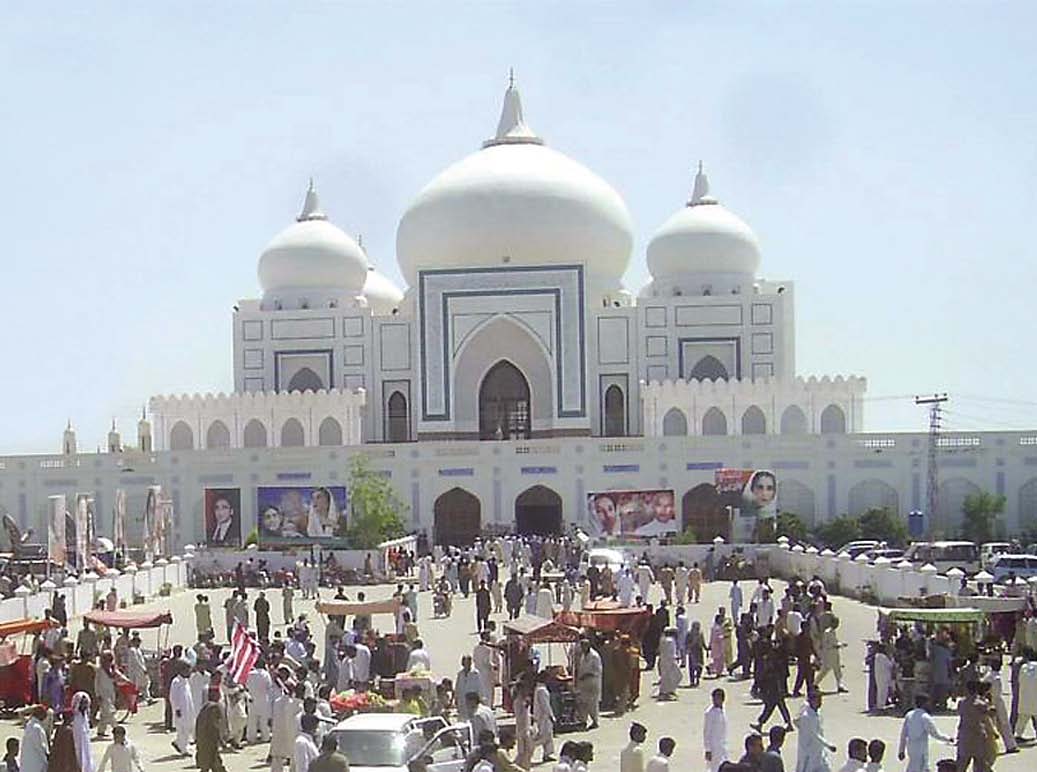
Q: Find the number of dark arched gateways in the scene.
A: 3